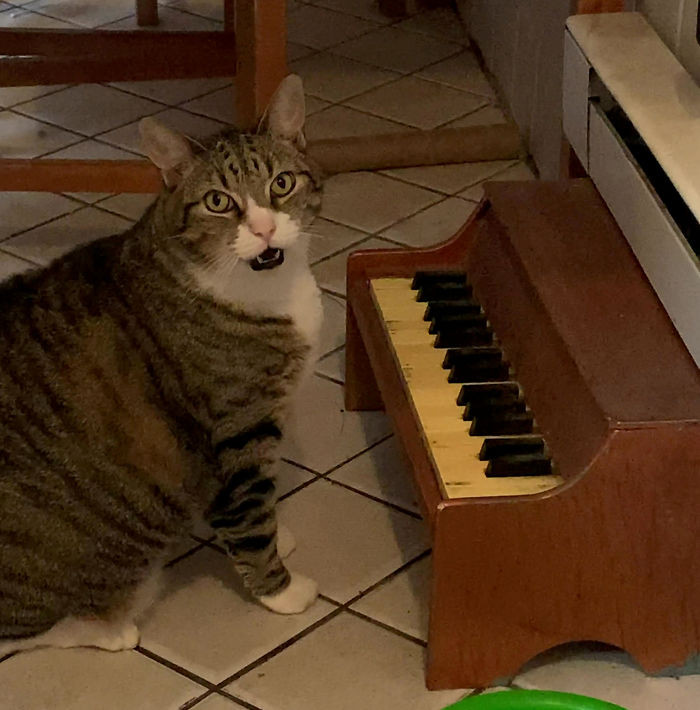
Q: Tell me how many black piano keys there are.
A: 12